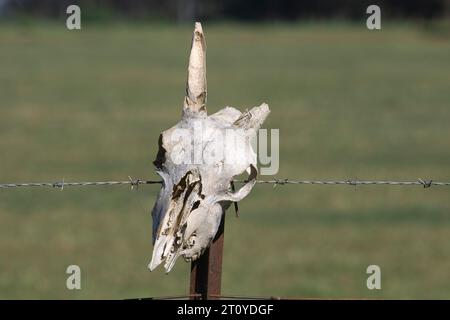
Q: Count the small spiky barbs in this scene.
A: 5